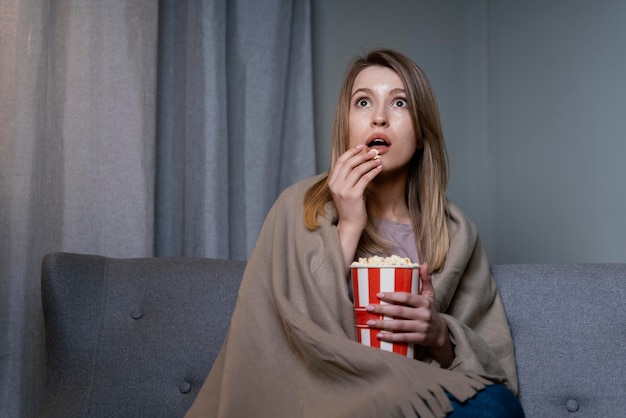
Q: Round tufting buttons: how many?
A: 3